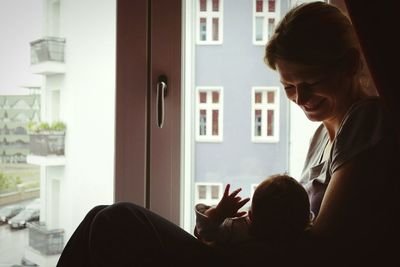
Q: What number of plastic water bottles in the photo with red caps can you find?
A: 0